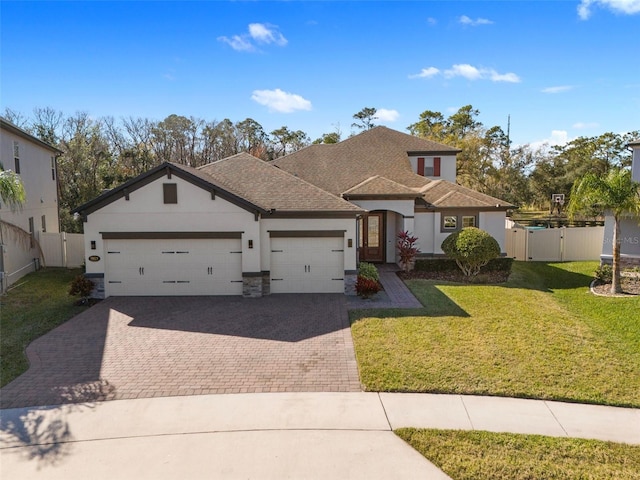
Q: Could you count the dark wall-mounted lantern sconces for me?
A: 3